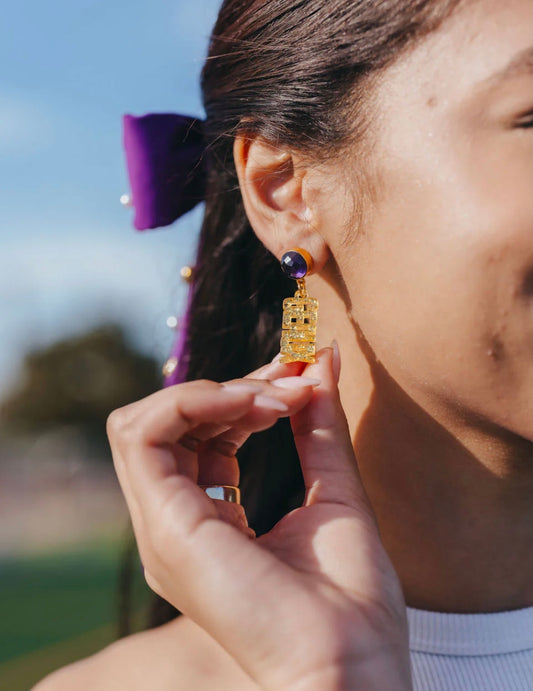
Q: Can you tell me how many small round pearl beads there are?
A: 4